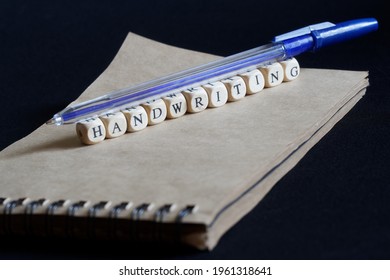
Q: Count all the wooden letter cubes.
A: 11